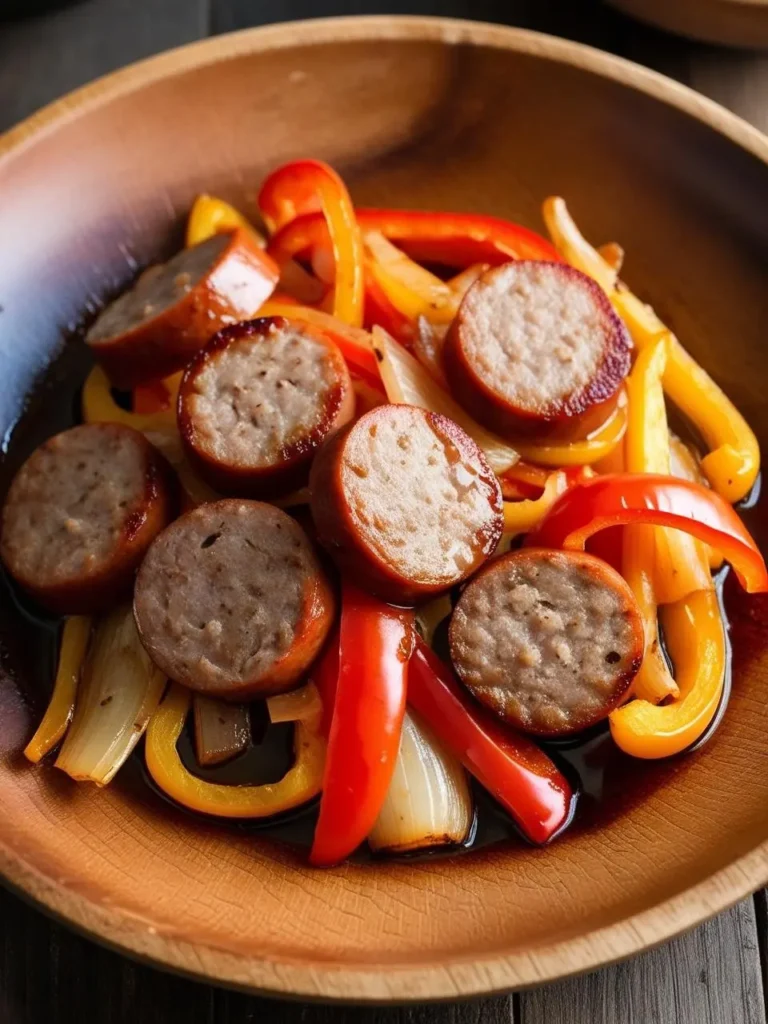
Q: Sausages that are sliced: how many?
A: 7